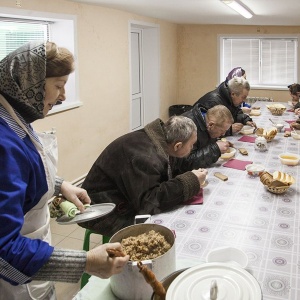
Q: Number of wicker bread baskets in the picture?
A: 3